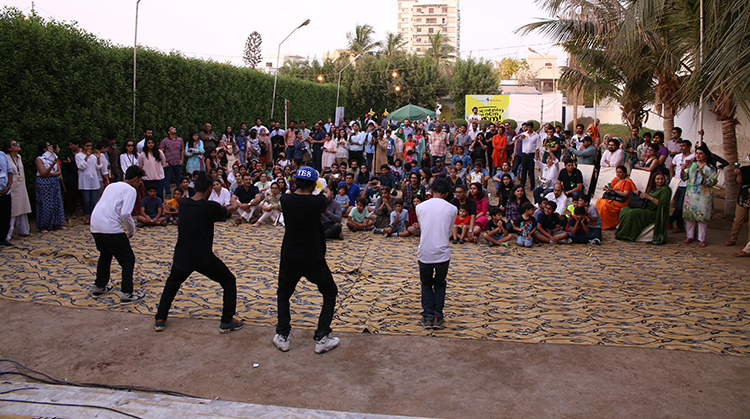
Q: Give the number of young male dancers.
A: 4